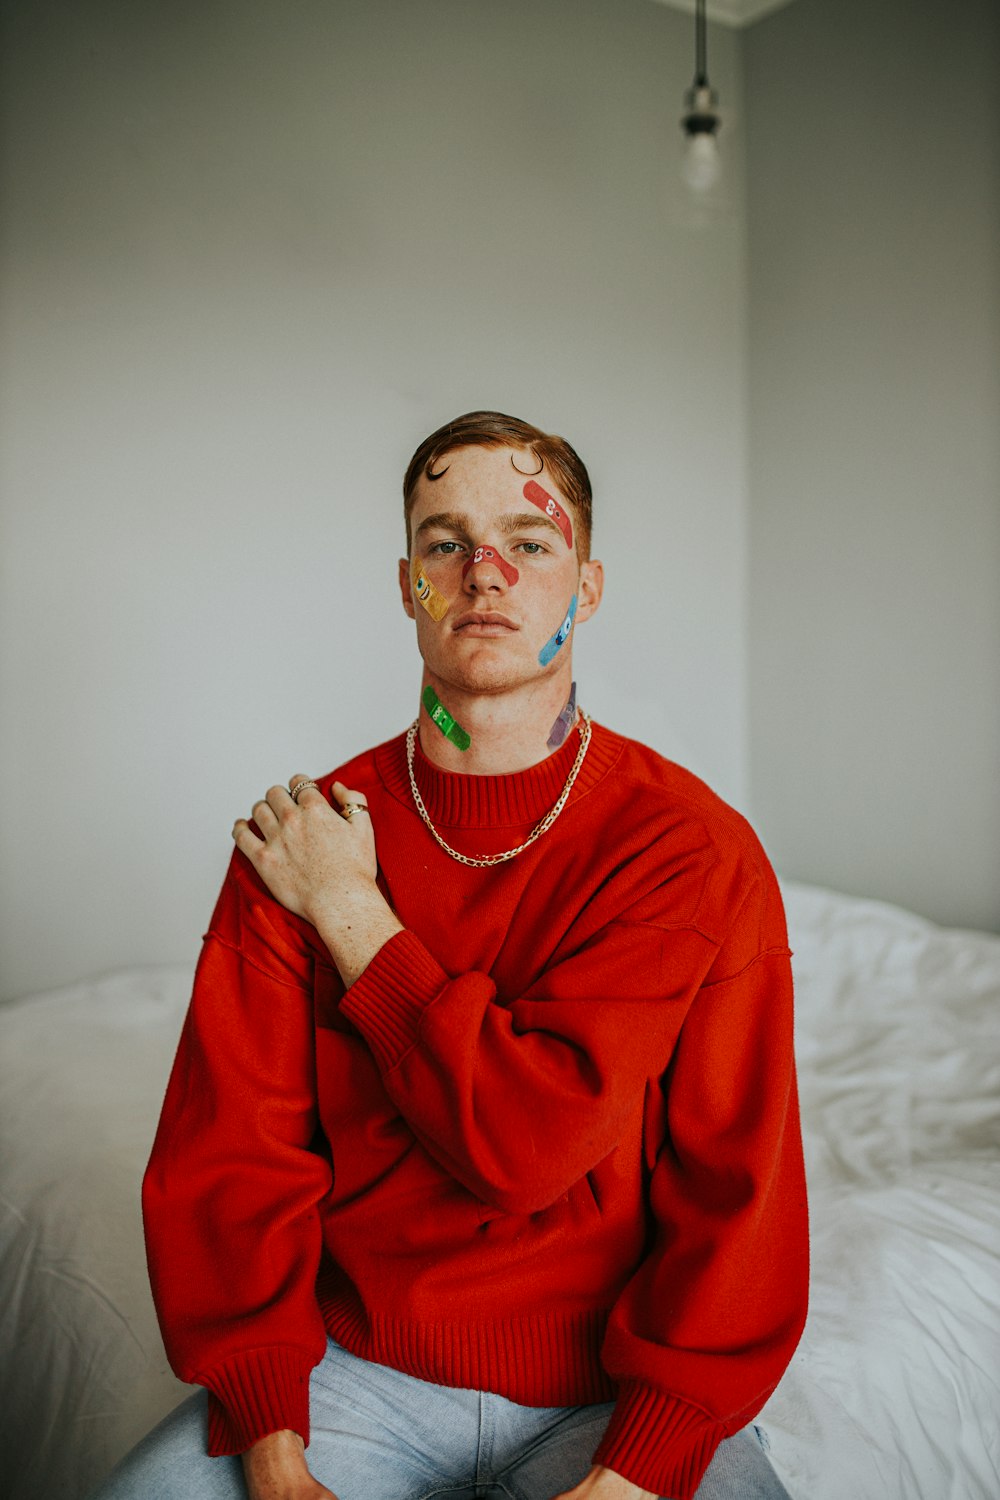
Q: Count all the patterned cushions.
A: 0